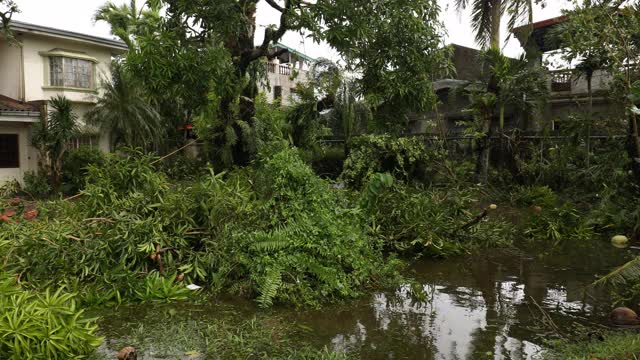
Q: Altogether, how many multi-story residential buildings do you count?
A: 3